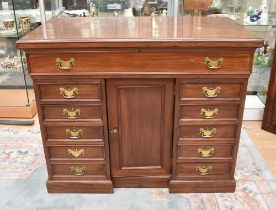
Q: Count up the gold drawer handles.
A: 12